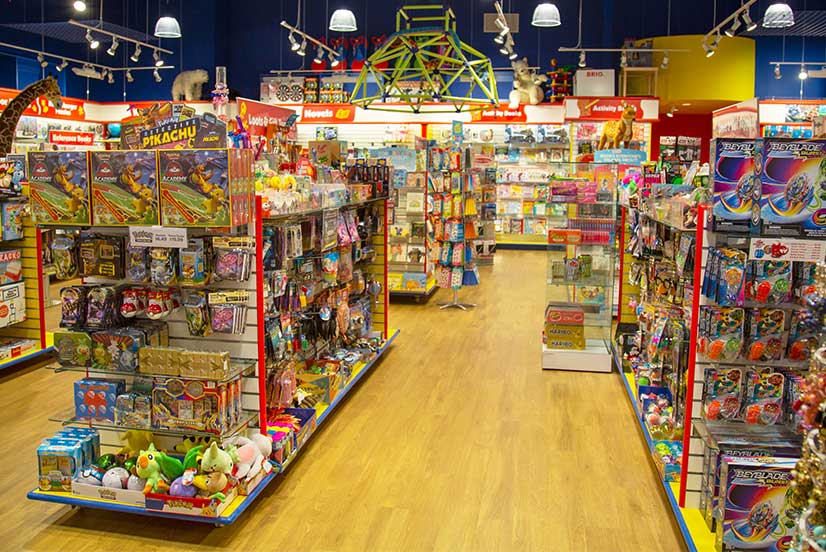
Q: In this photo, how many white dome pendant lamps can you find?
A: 4